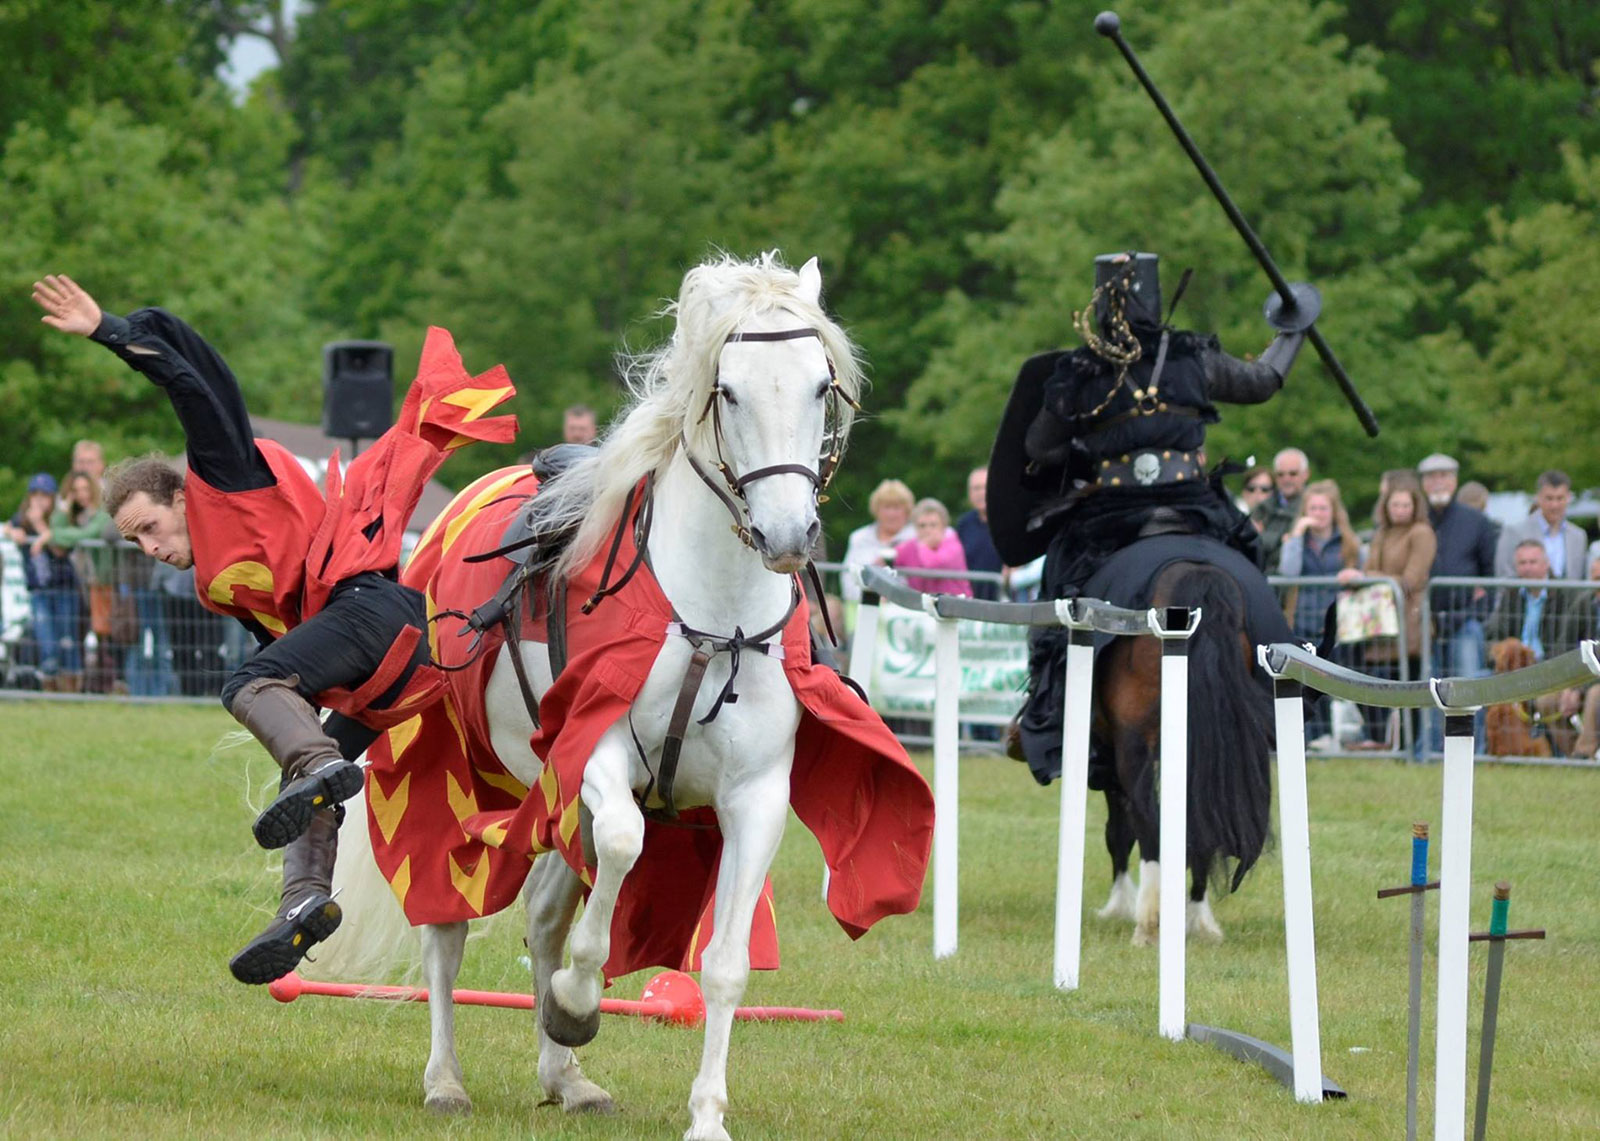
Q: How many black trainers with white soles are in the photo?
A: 0